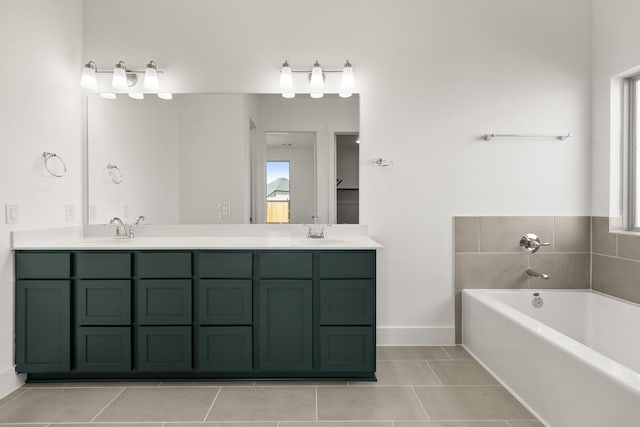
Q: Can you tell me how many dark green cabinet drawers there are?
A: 14